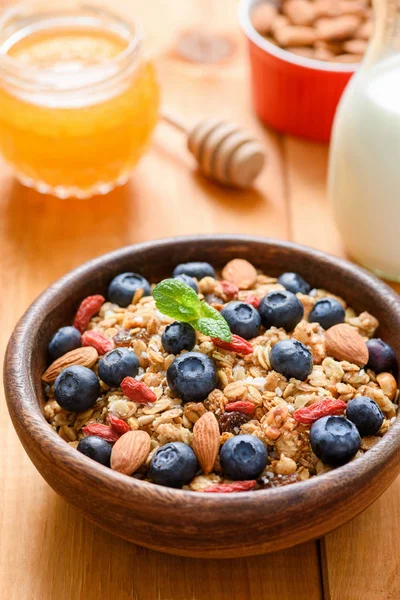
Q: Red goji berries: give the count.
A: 11